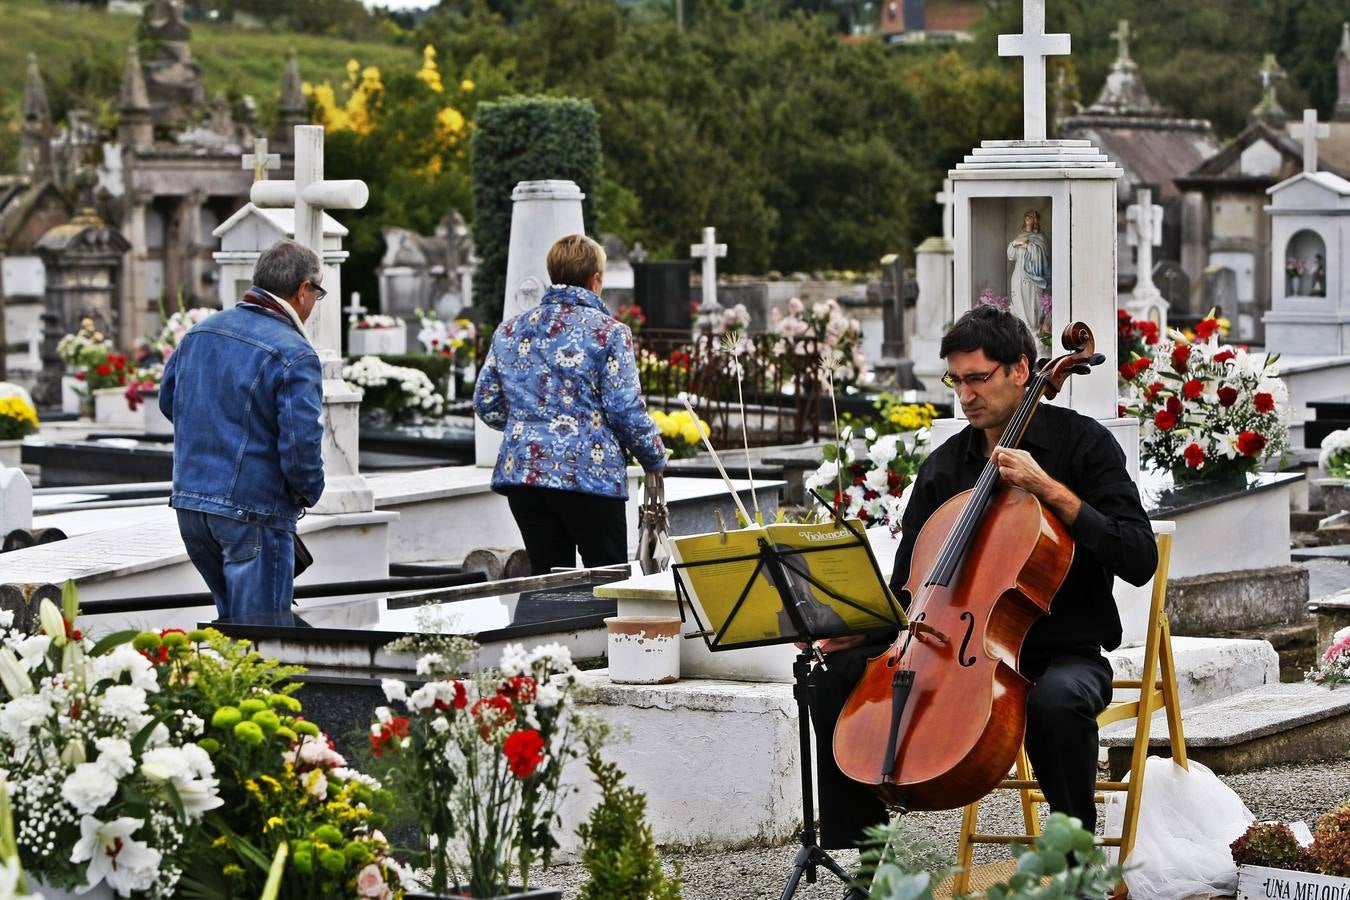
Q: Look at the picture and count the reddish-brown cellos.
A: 1